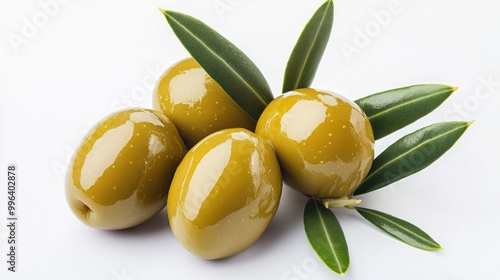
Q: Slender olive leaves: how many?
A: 6